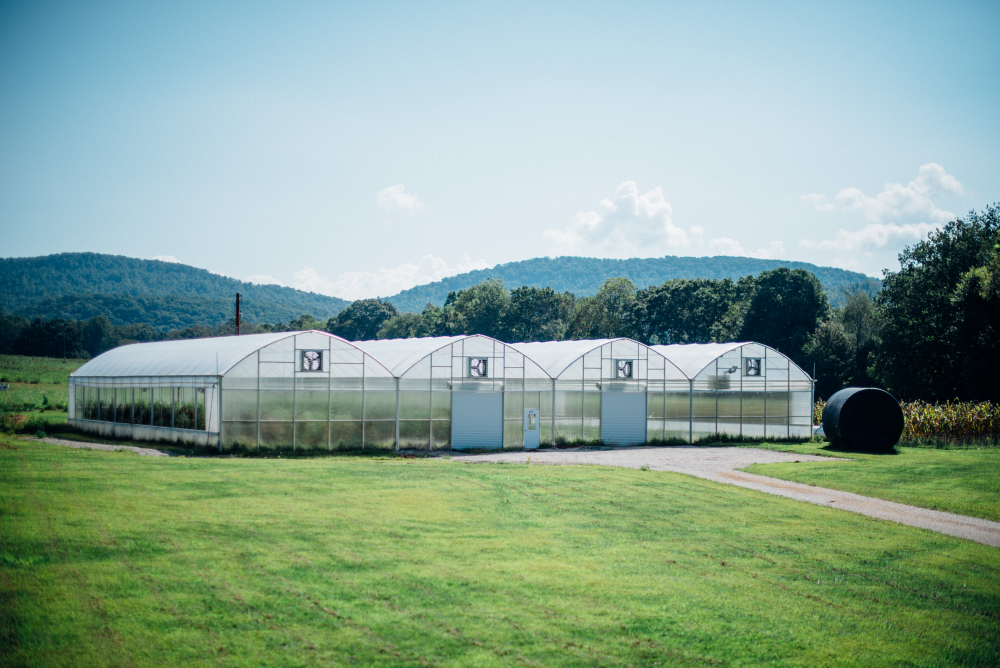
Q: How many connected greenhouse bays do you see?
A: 4